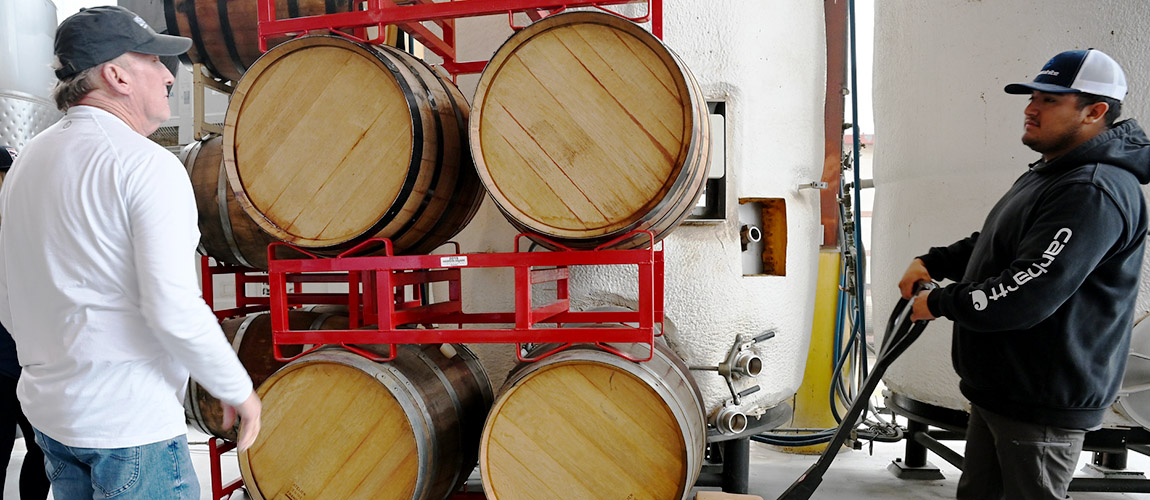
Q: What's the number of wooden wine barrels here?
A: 7